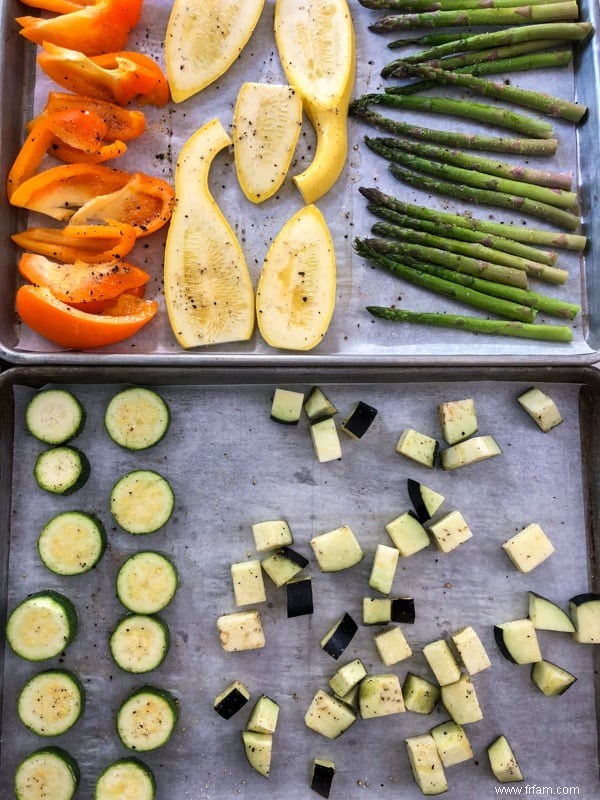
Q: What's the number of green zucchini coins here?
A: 12